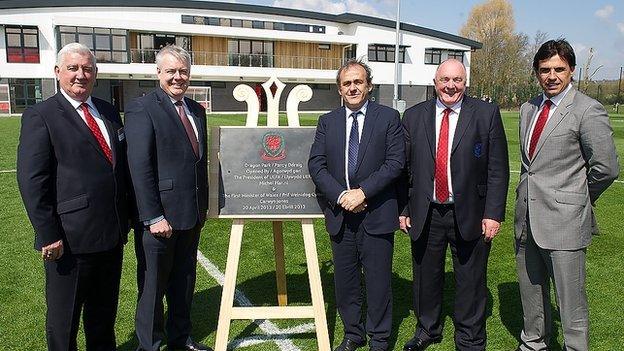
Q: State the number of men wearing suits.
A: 5